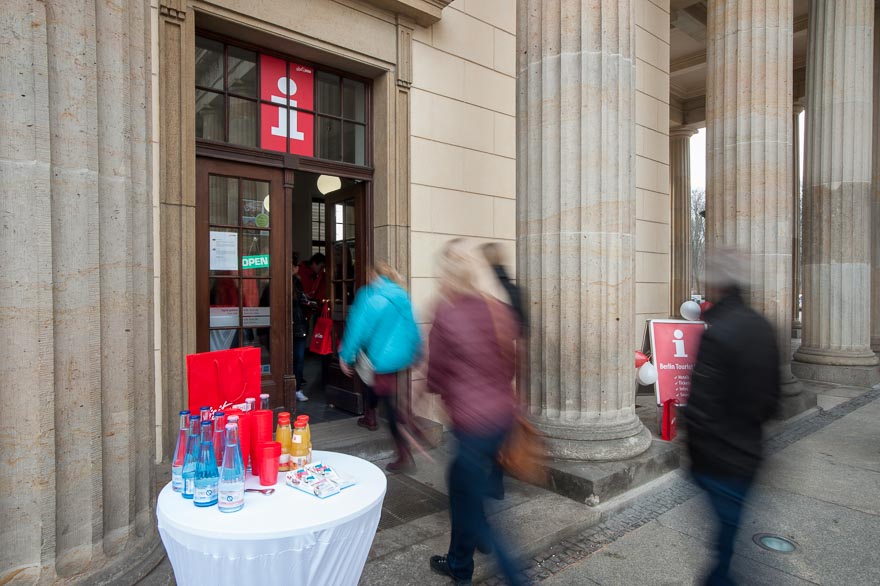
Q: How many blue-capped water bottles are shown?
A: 5